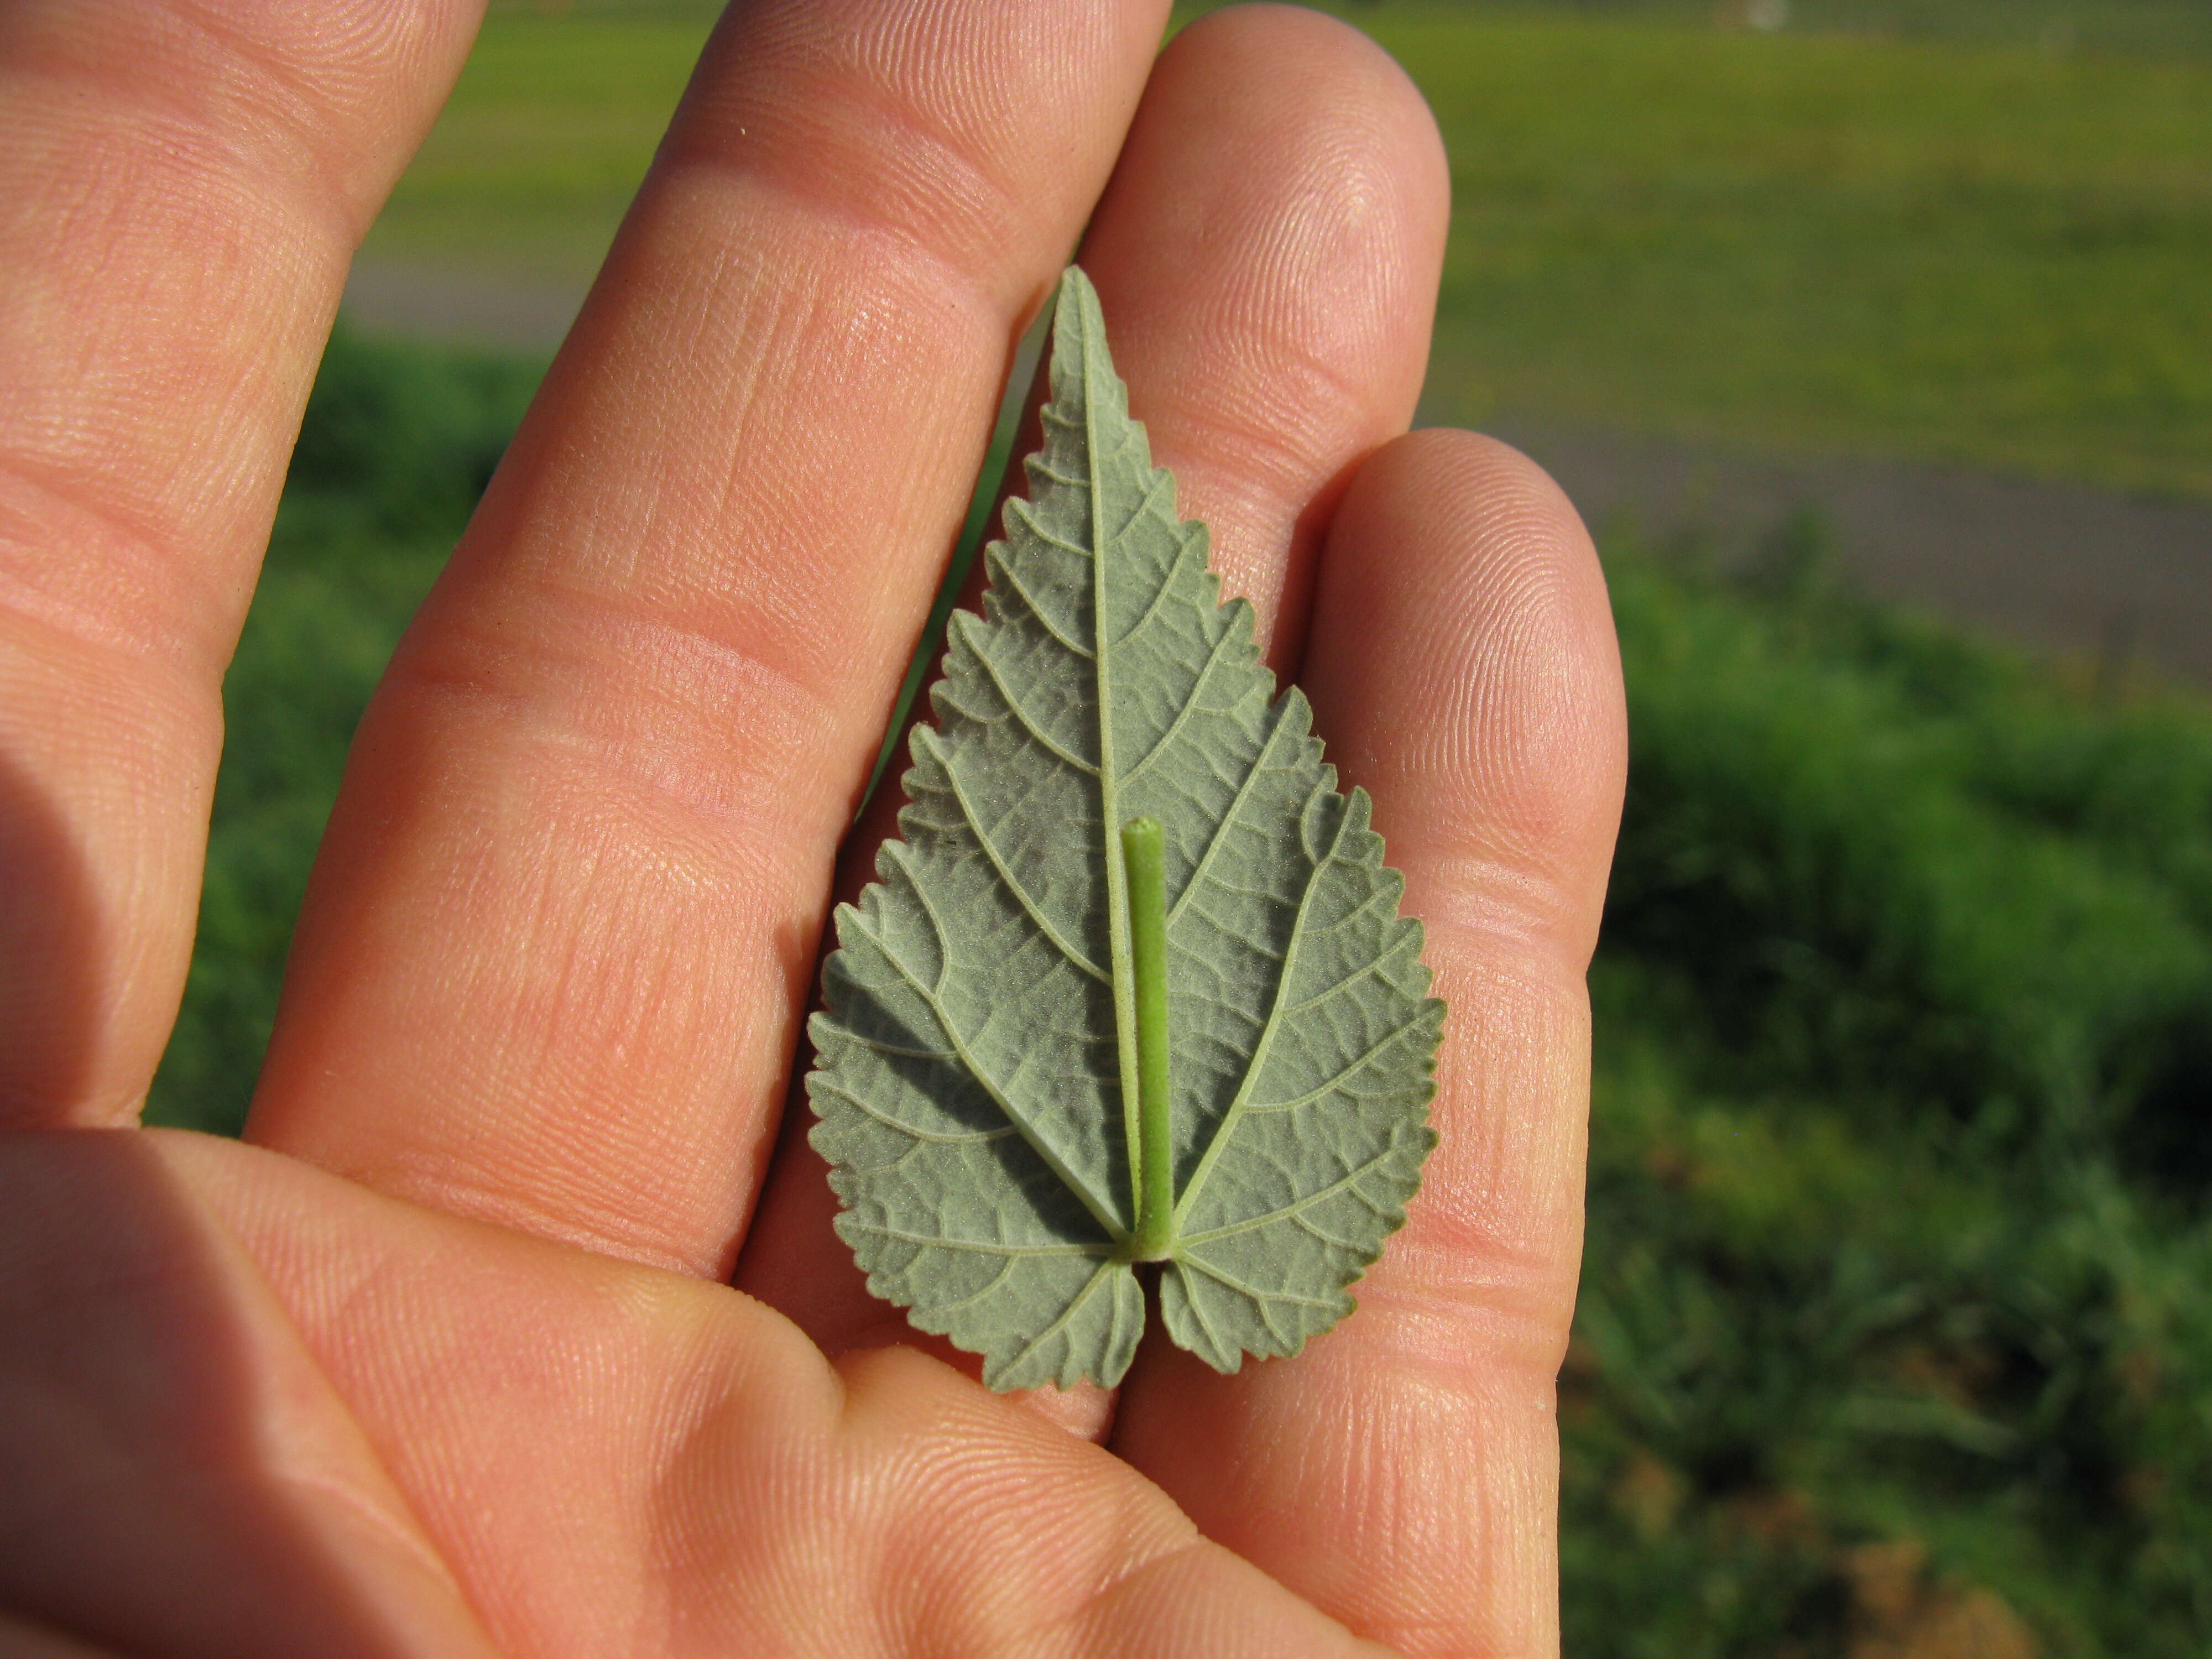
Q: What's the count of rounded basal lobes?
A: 2